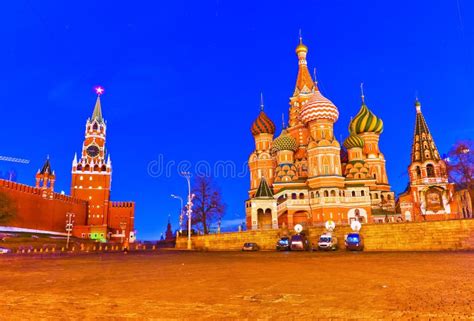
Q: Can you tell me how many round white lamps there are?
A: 3